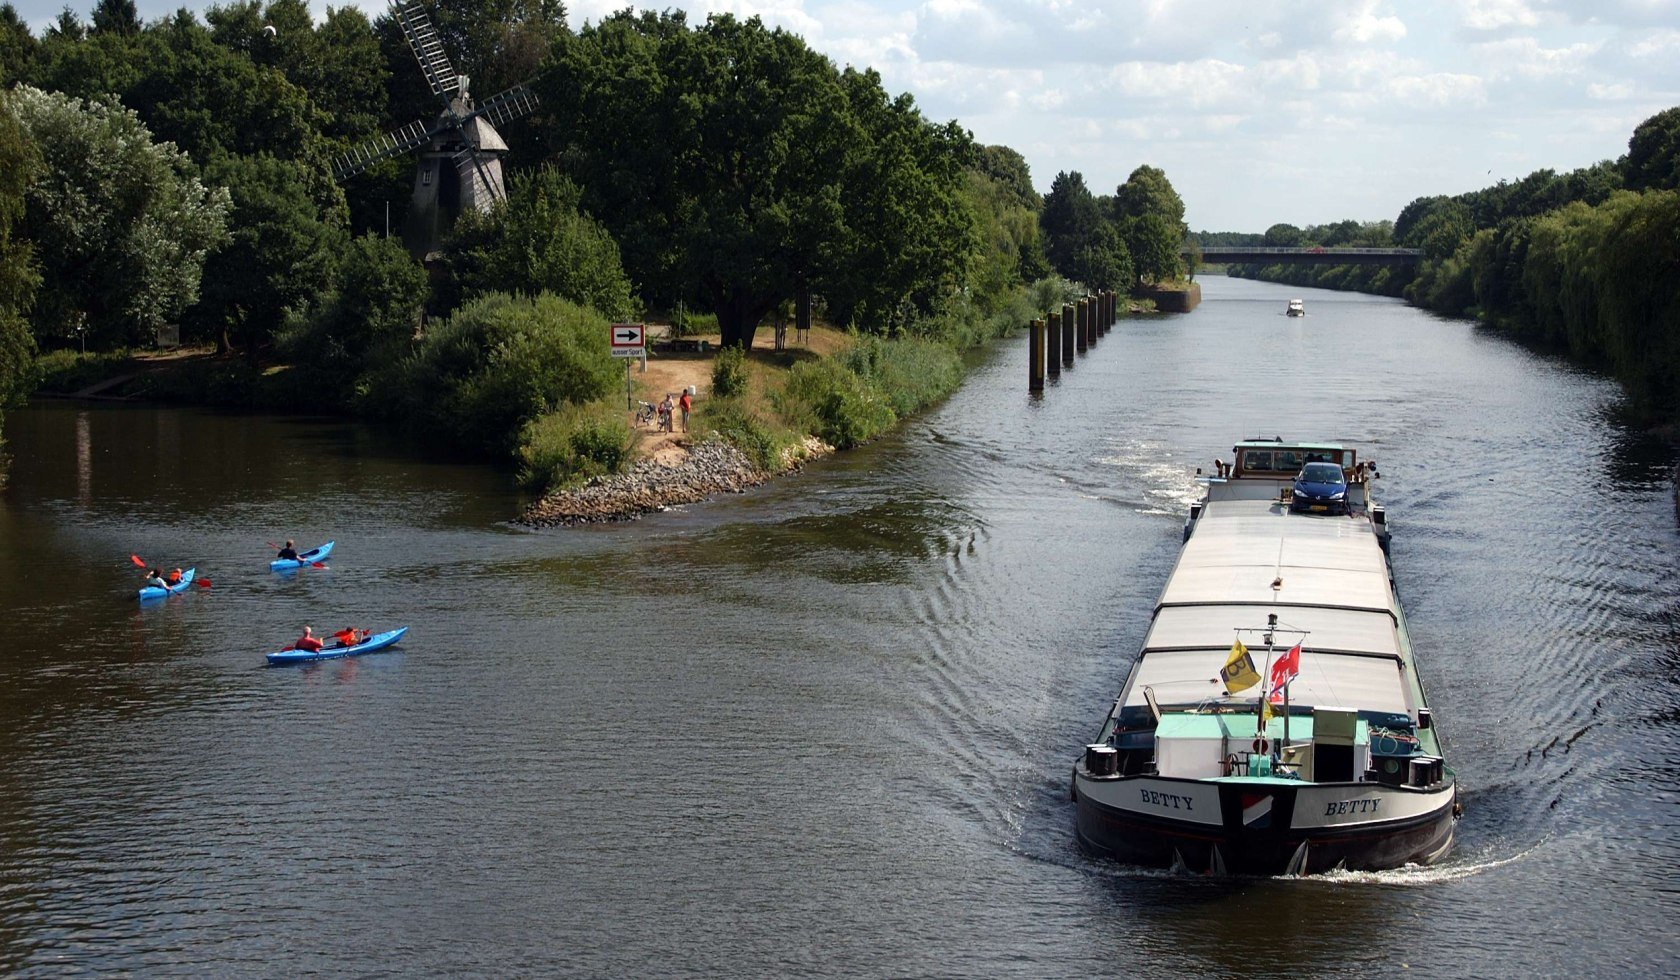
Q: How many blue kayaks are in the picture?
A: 3